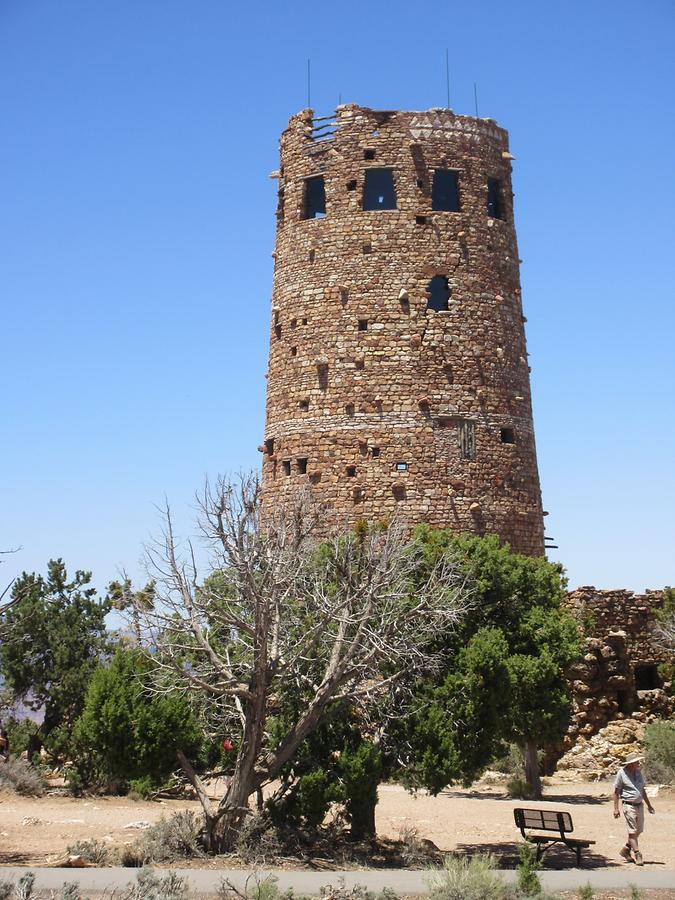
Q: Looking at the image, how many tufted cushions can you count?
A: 0